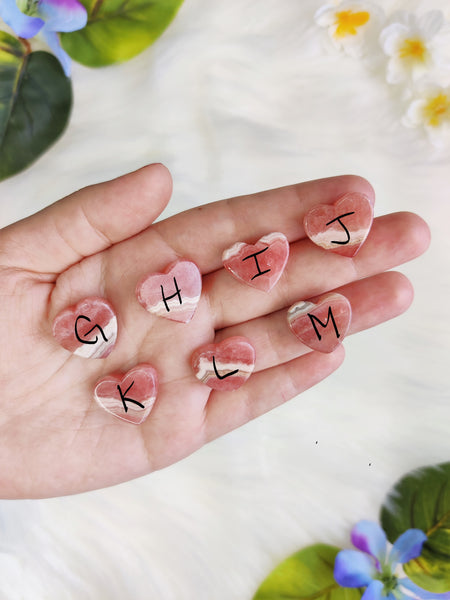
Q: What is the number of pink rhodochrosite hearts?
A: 7